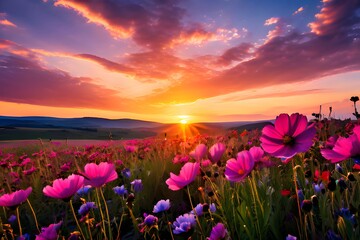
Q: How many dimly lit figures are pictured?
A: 0